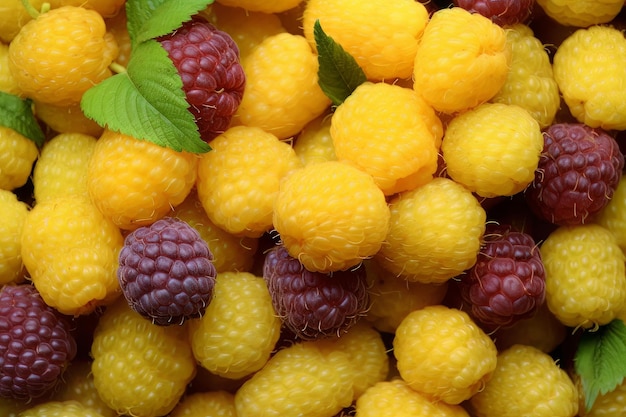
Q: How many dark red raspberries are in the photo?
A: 7